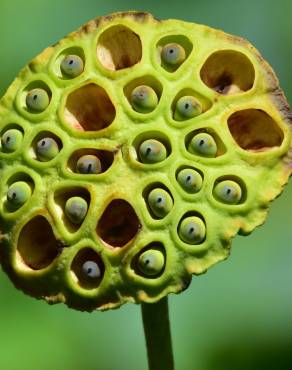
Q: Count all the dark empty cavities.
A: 6